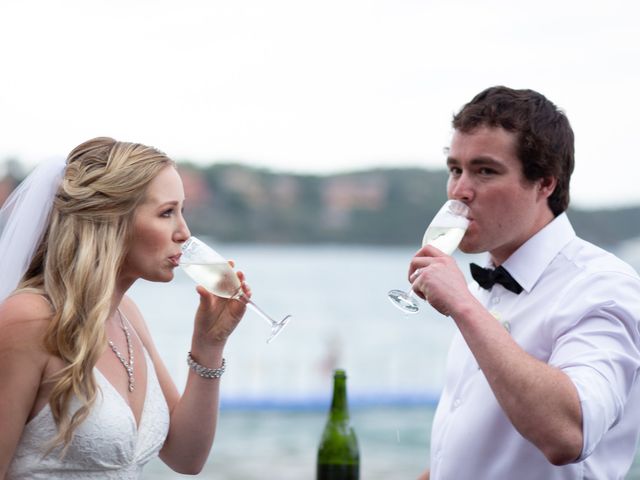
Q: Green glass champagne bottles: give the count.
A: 1